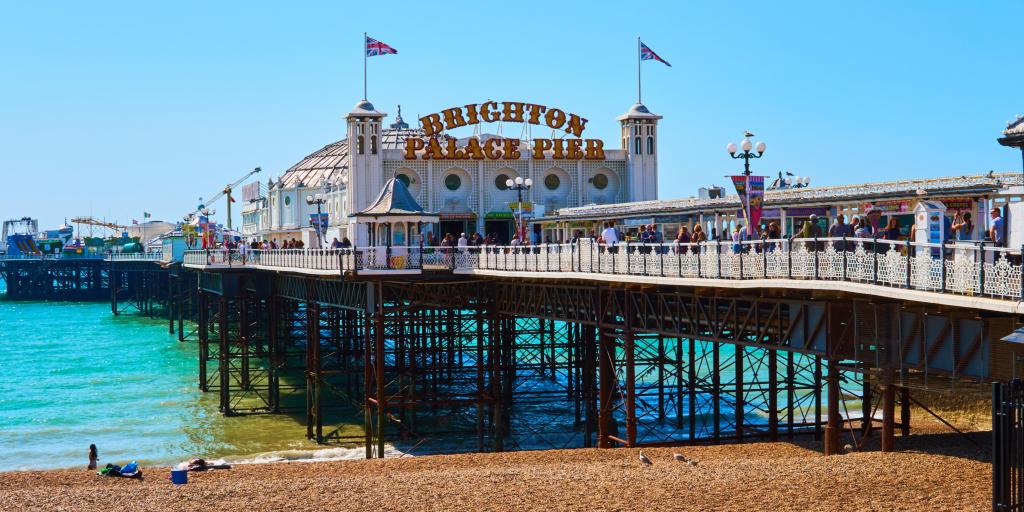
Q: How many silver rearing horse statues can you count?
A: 0